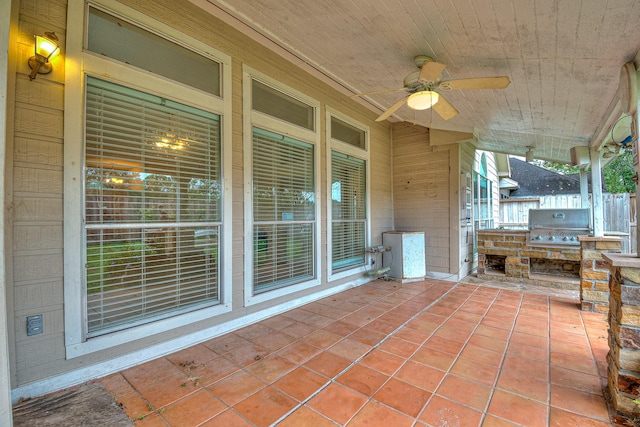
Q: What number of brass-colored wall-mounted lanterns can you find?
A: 1